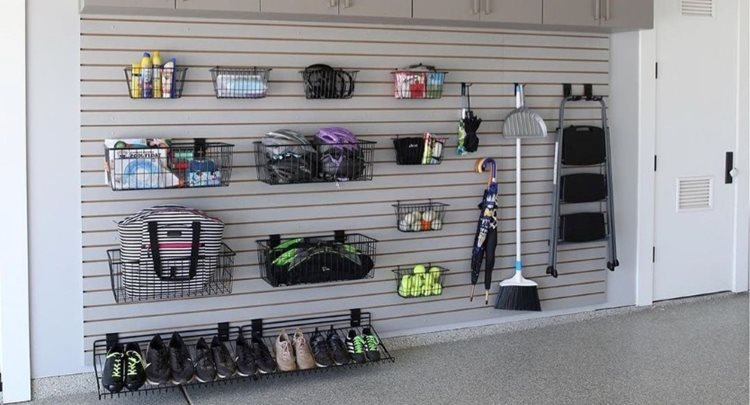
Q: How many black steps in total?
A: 3